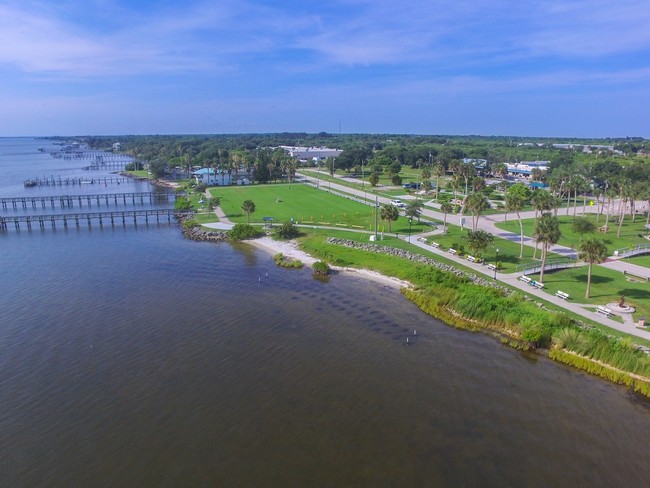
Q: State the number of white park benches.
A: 9